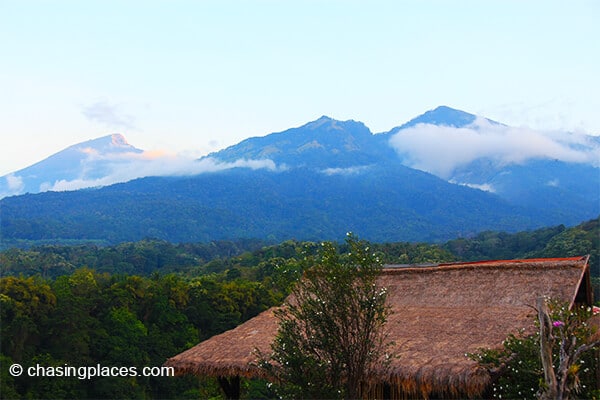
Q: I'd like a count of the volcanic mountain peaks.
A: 3